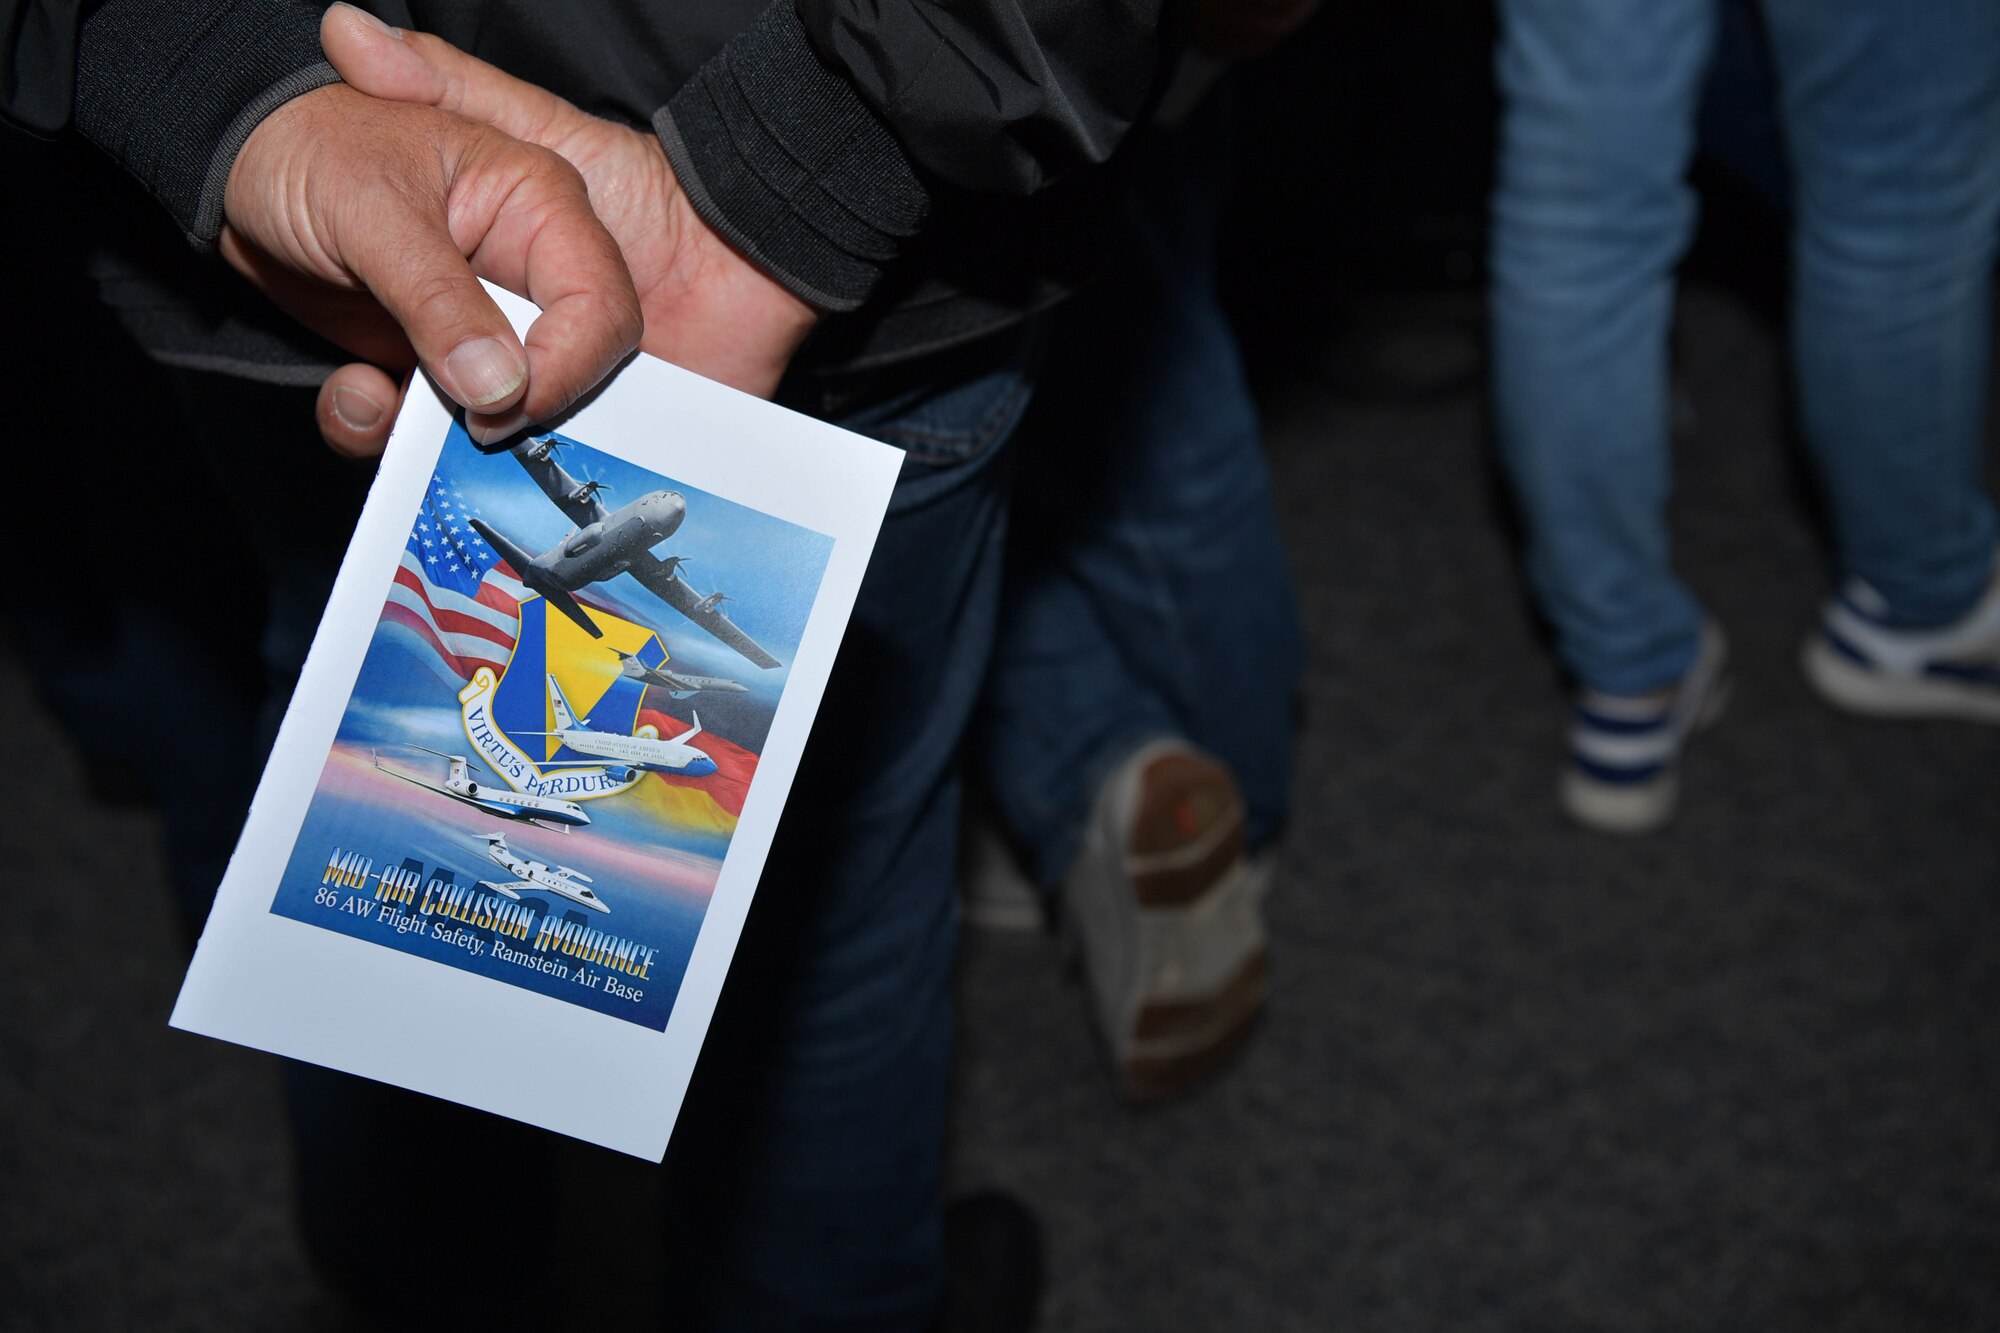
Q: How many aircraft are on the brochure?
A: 5